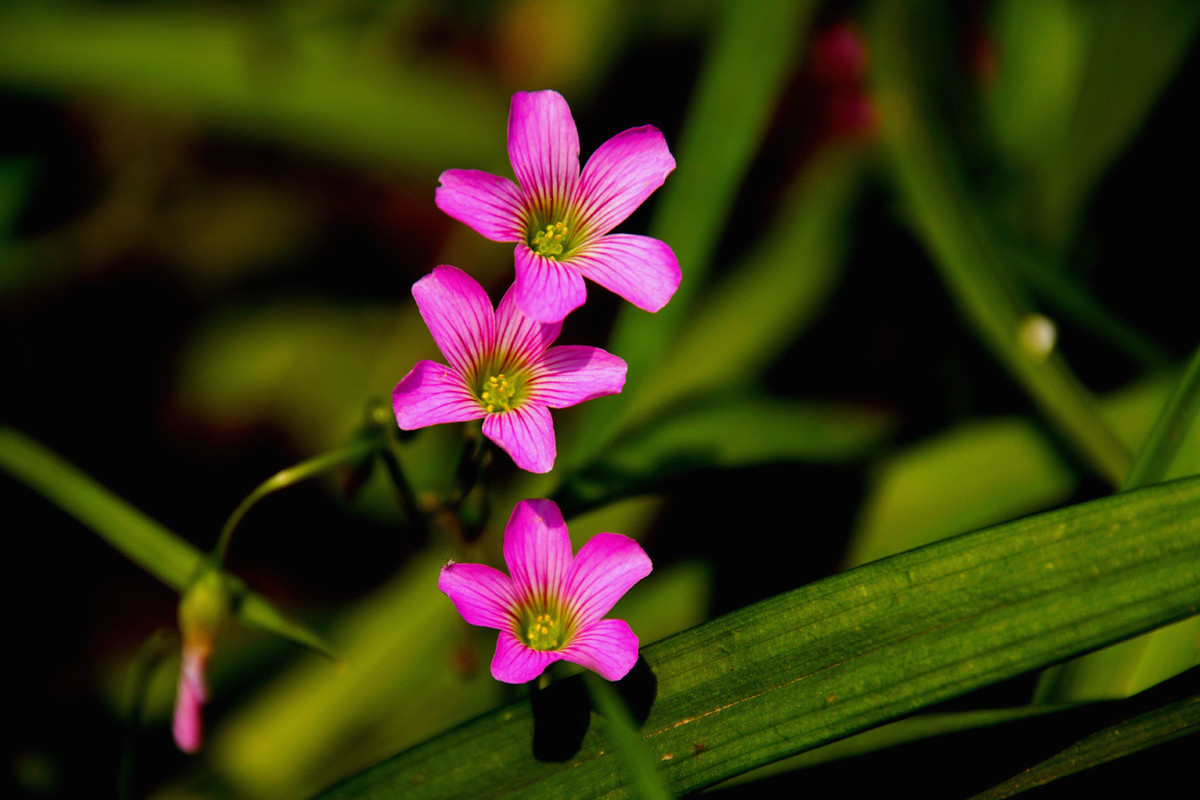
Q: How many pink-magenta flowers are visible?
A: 3